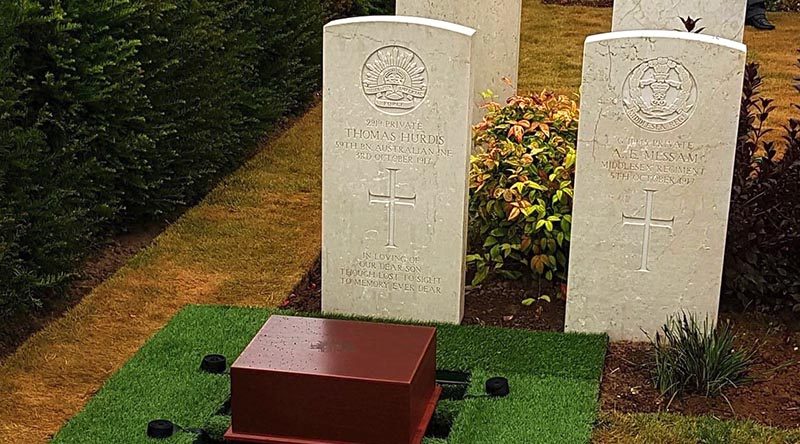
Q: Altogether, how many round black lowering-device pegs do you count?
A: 3